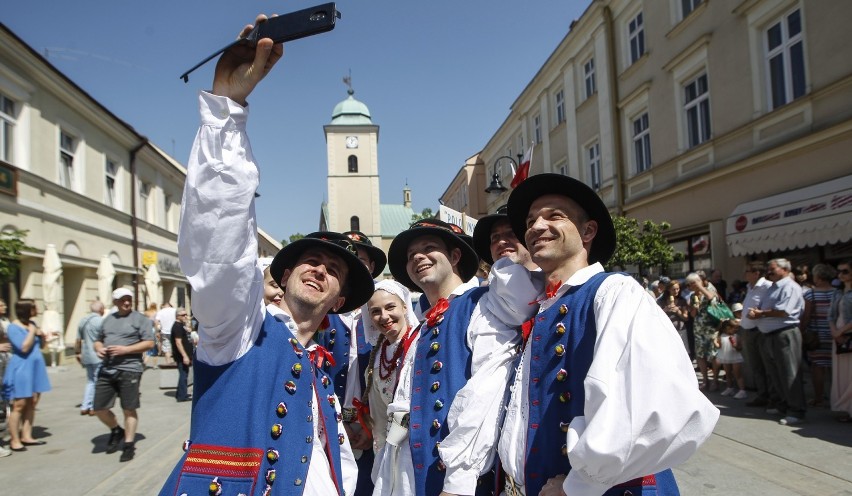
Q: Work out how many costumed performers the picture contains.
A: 7